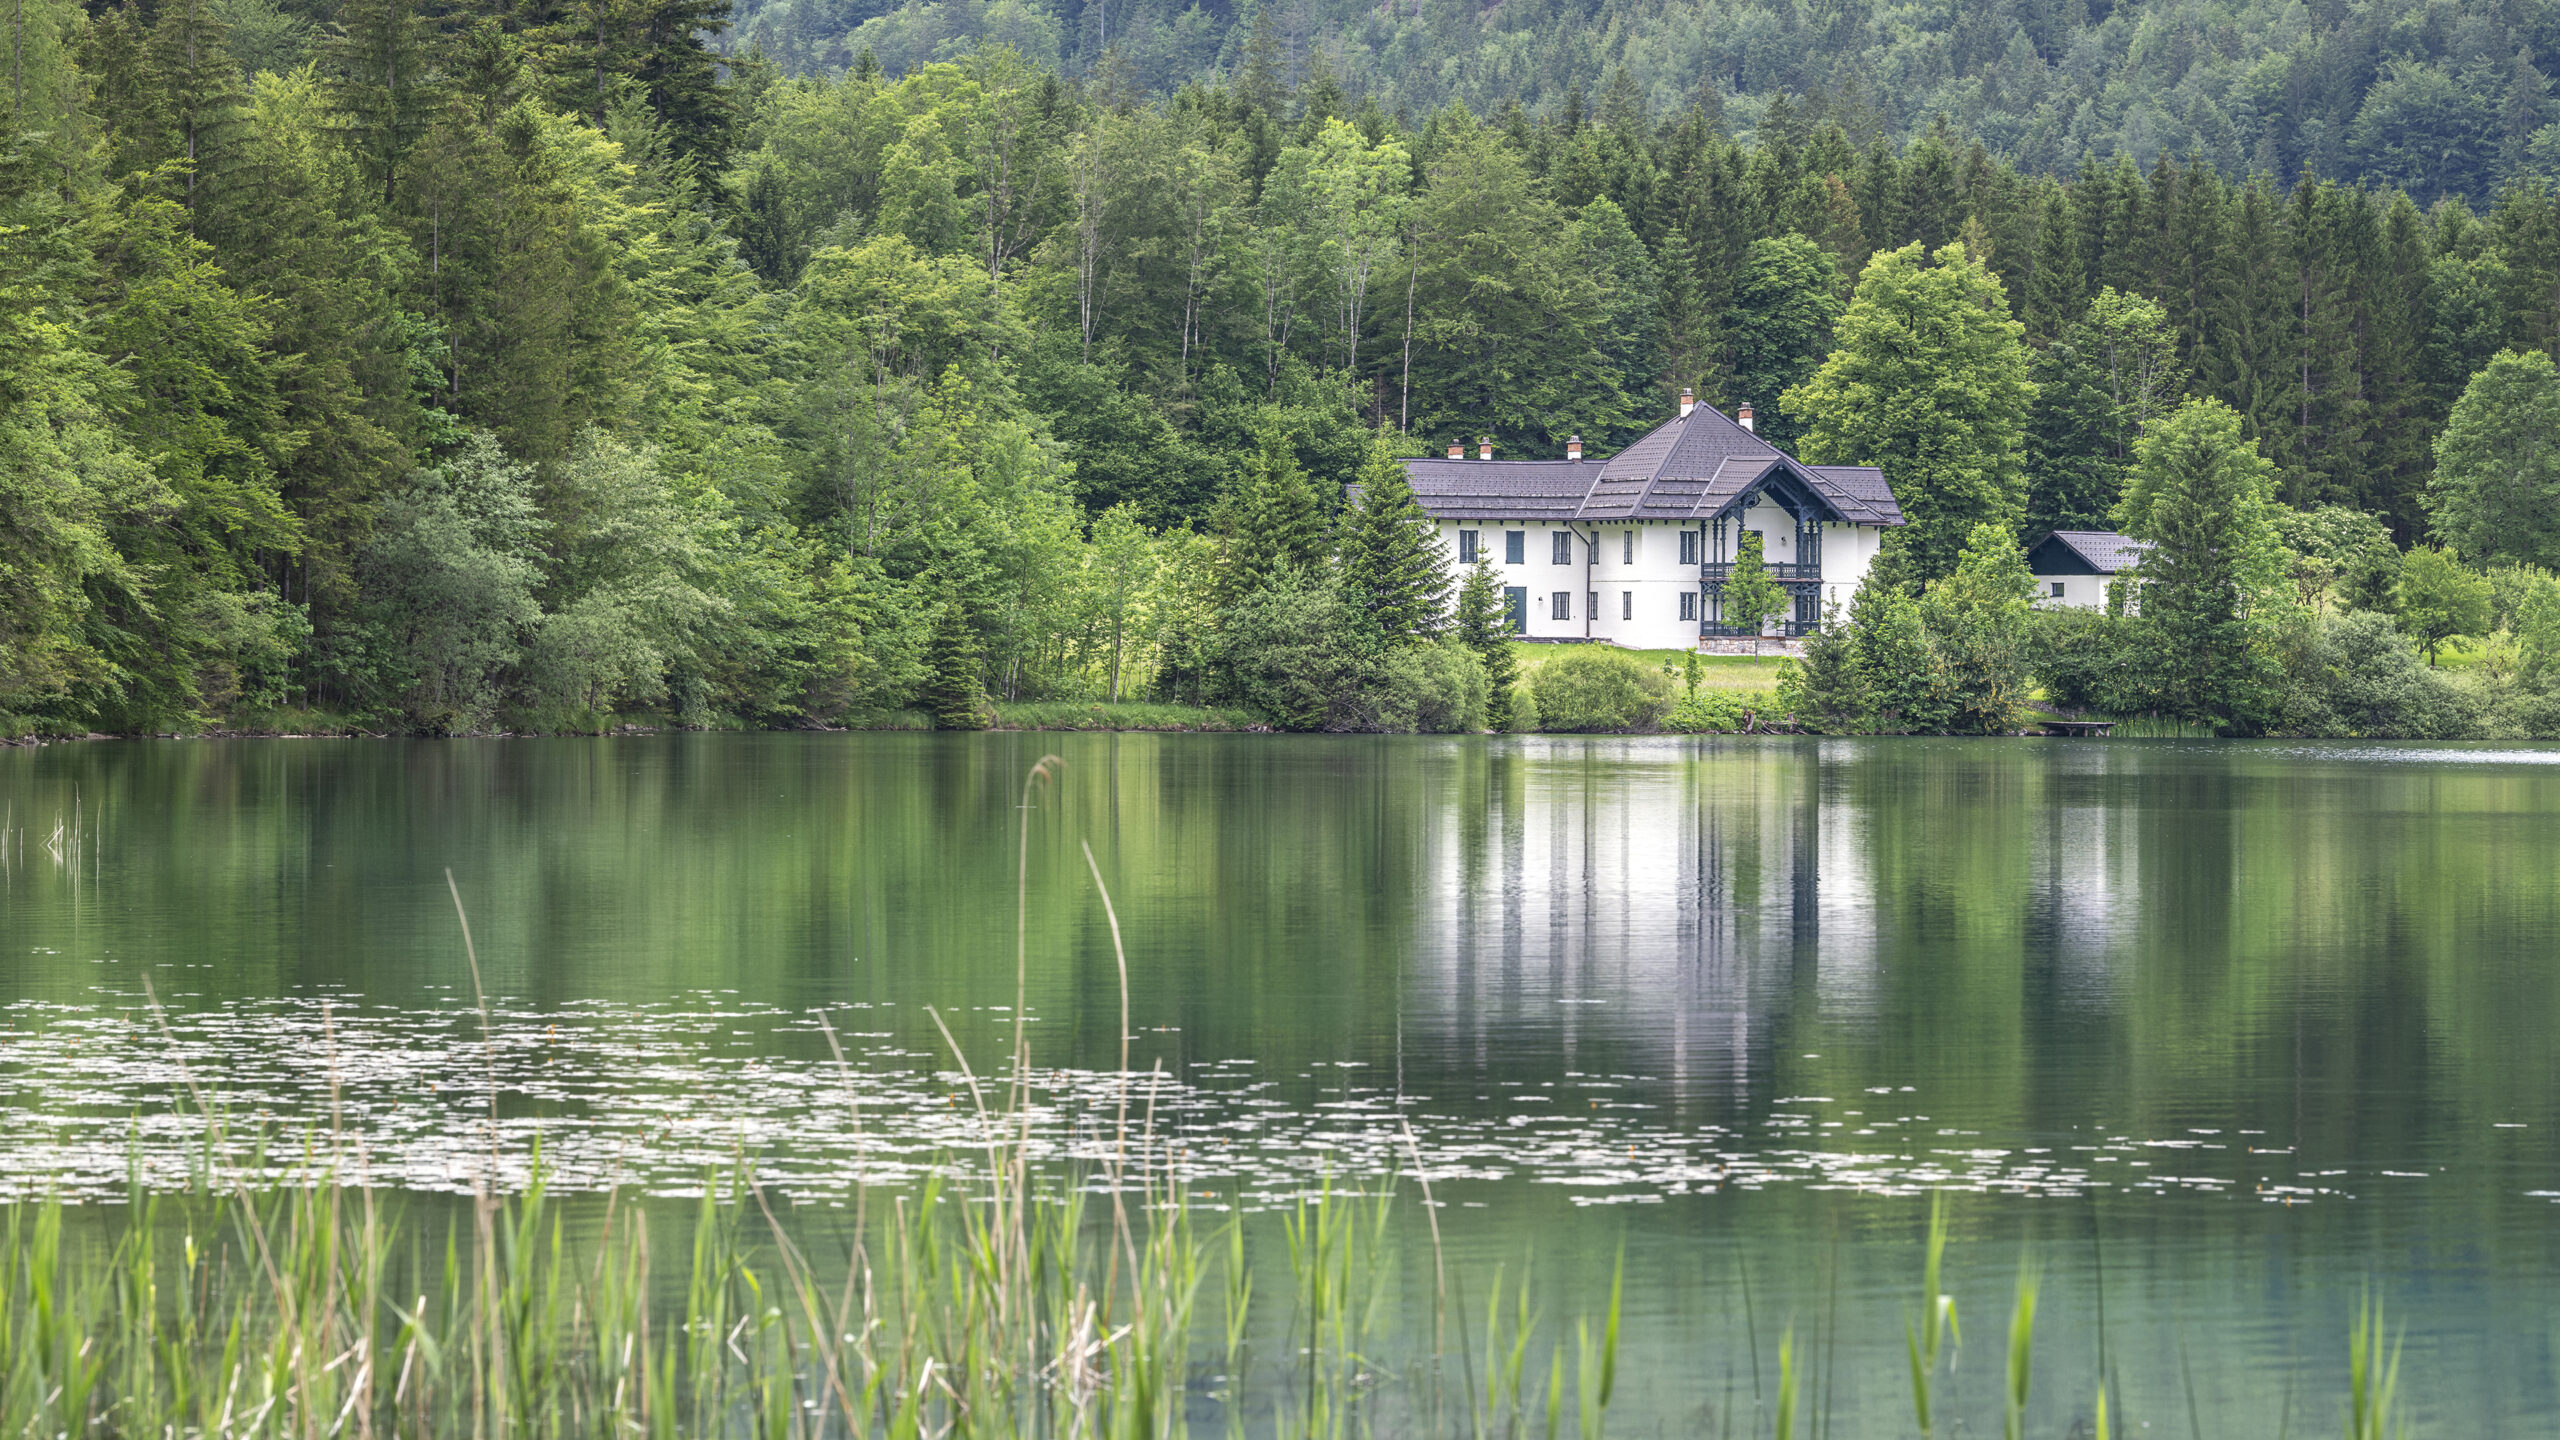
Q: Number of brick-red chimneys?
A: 5